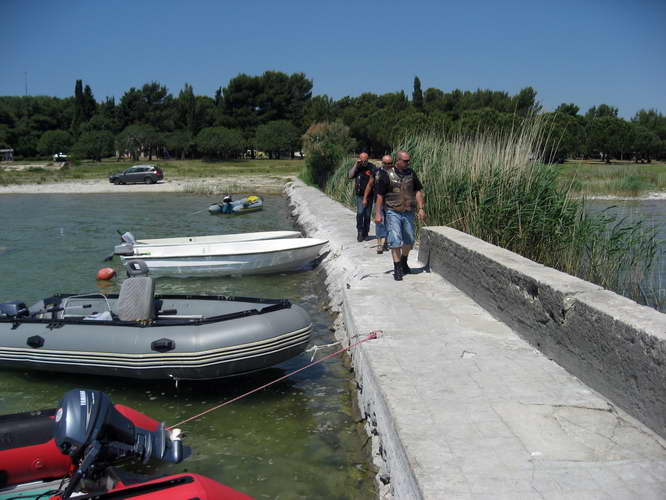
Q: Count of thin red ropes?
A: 1